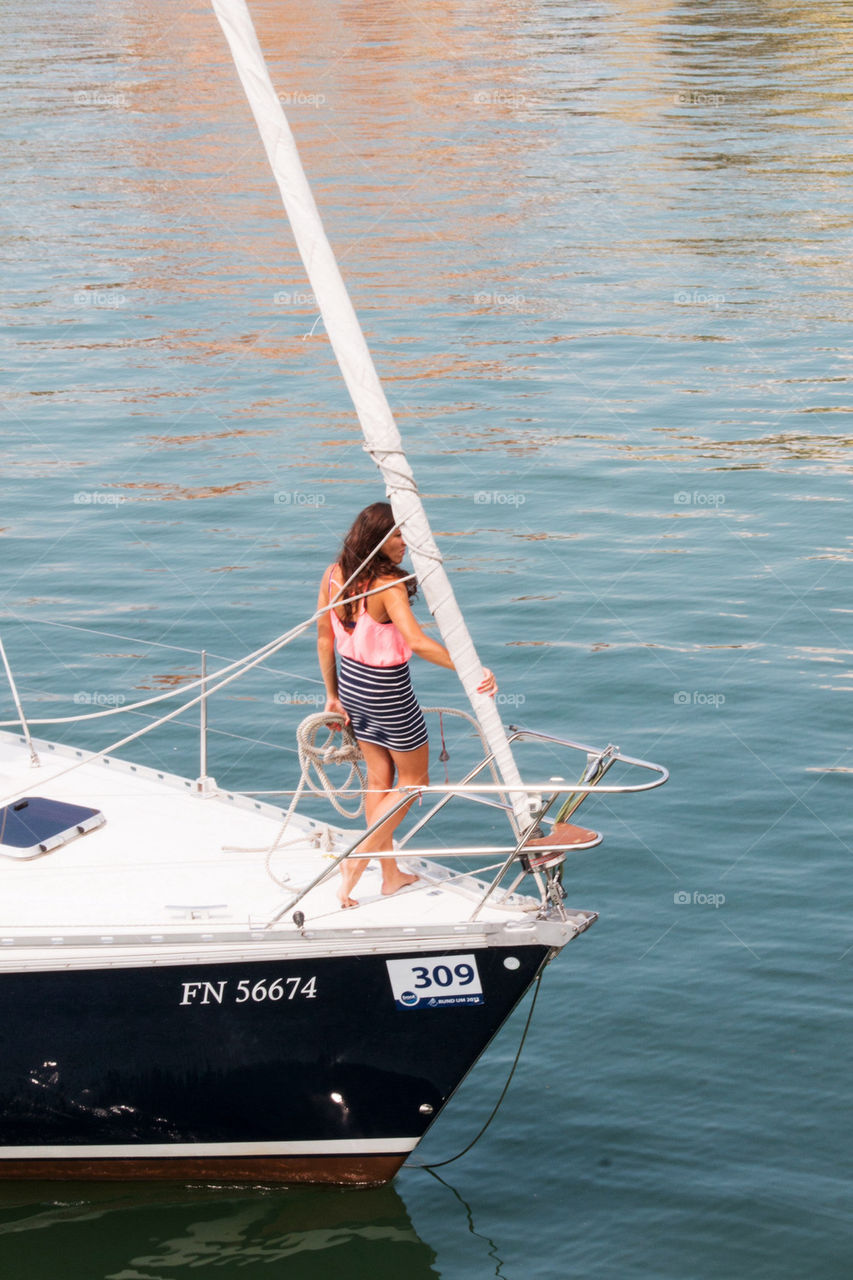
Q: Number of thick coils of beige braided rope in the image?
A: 1